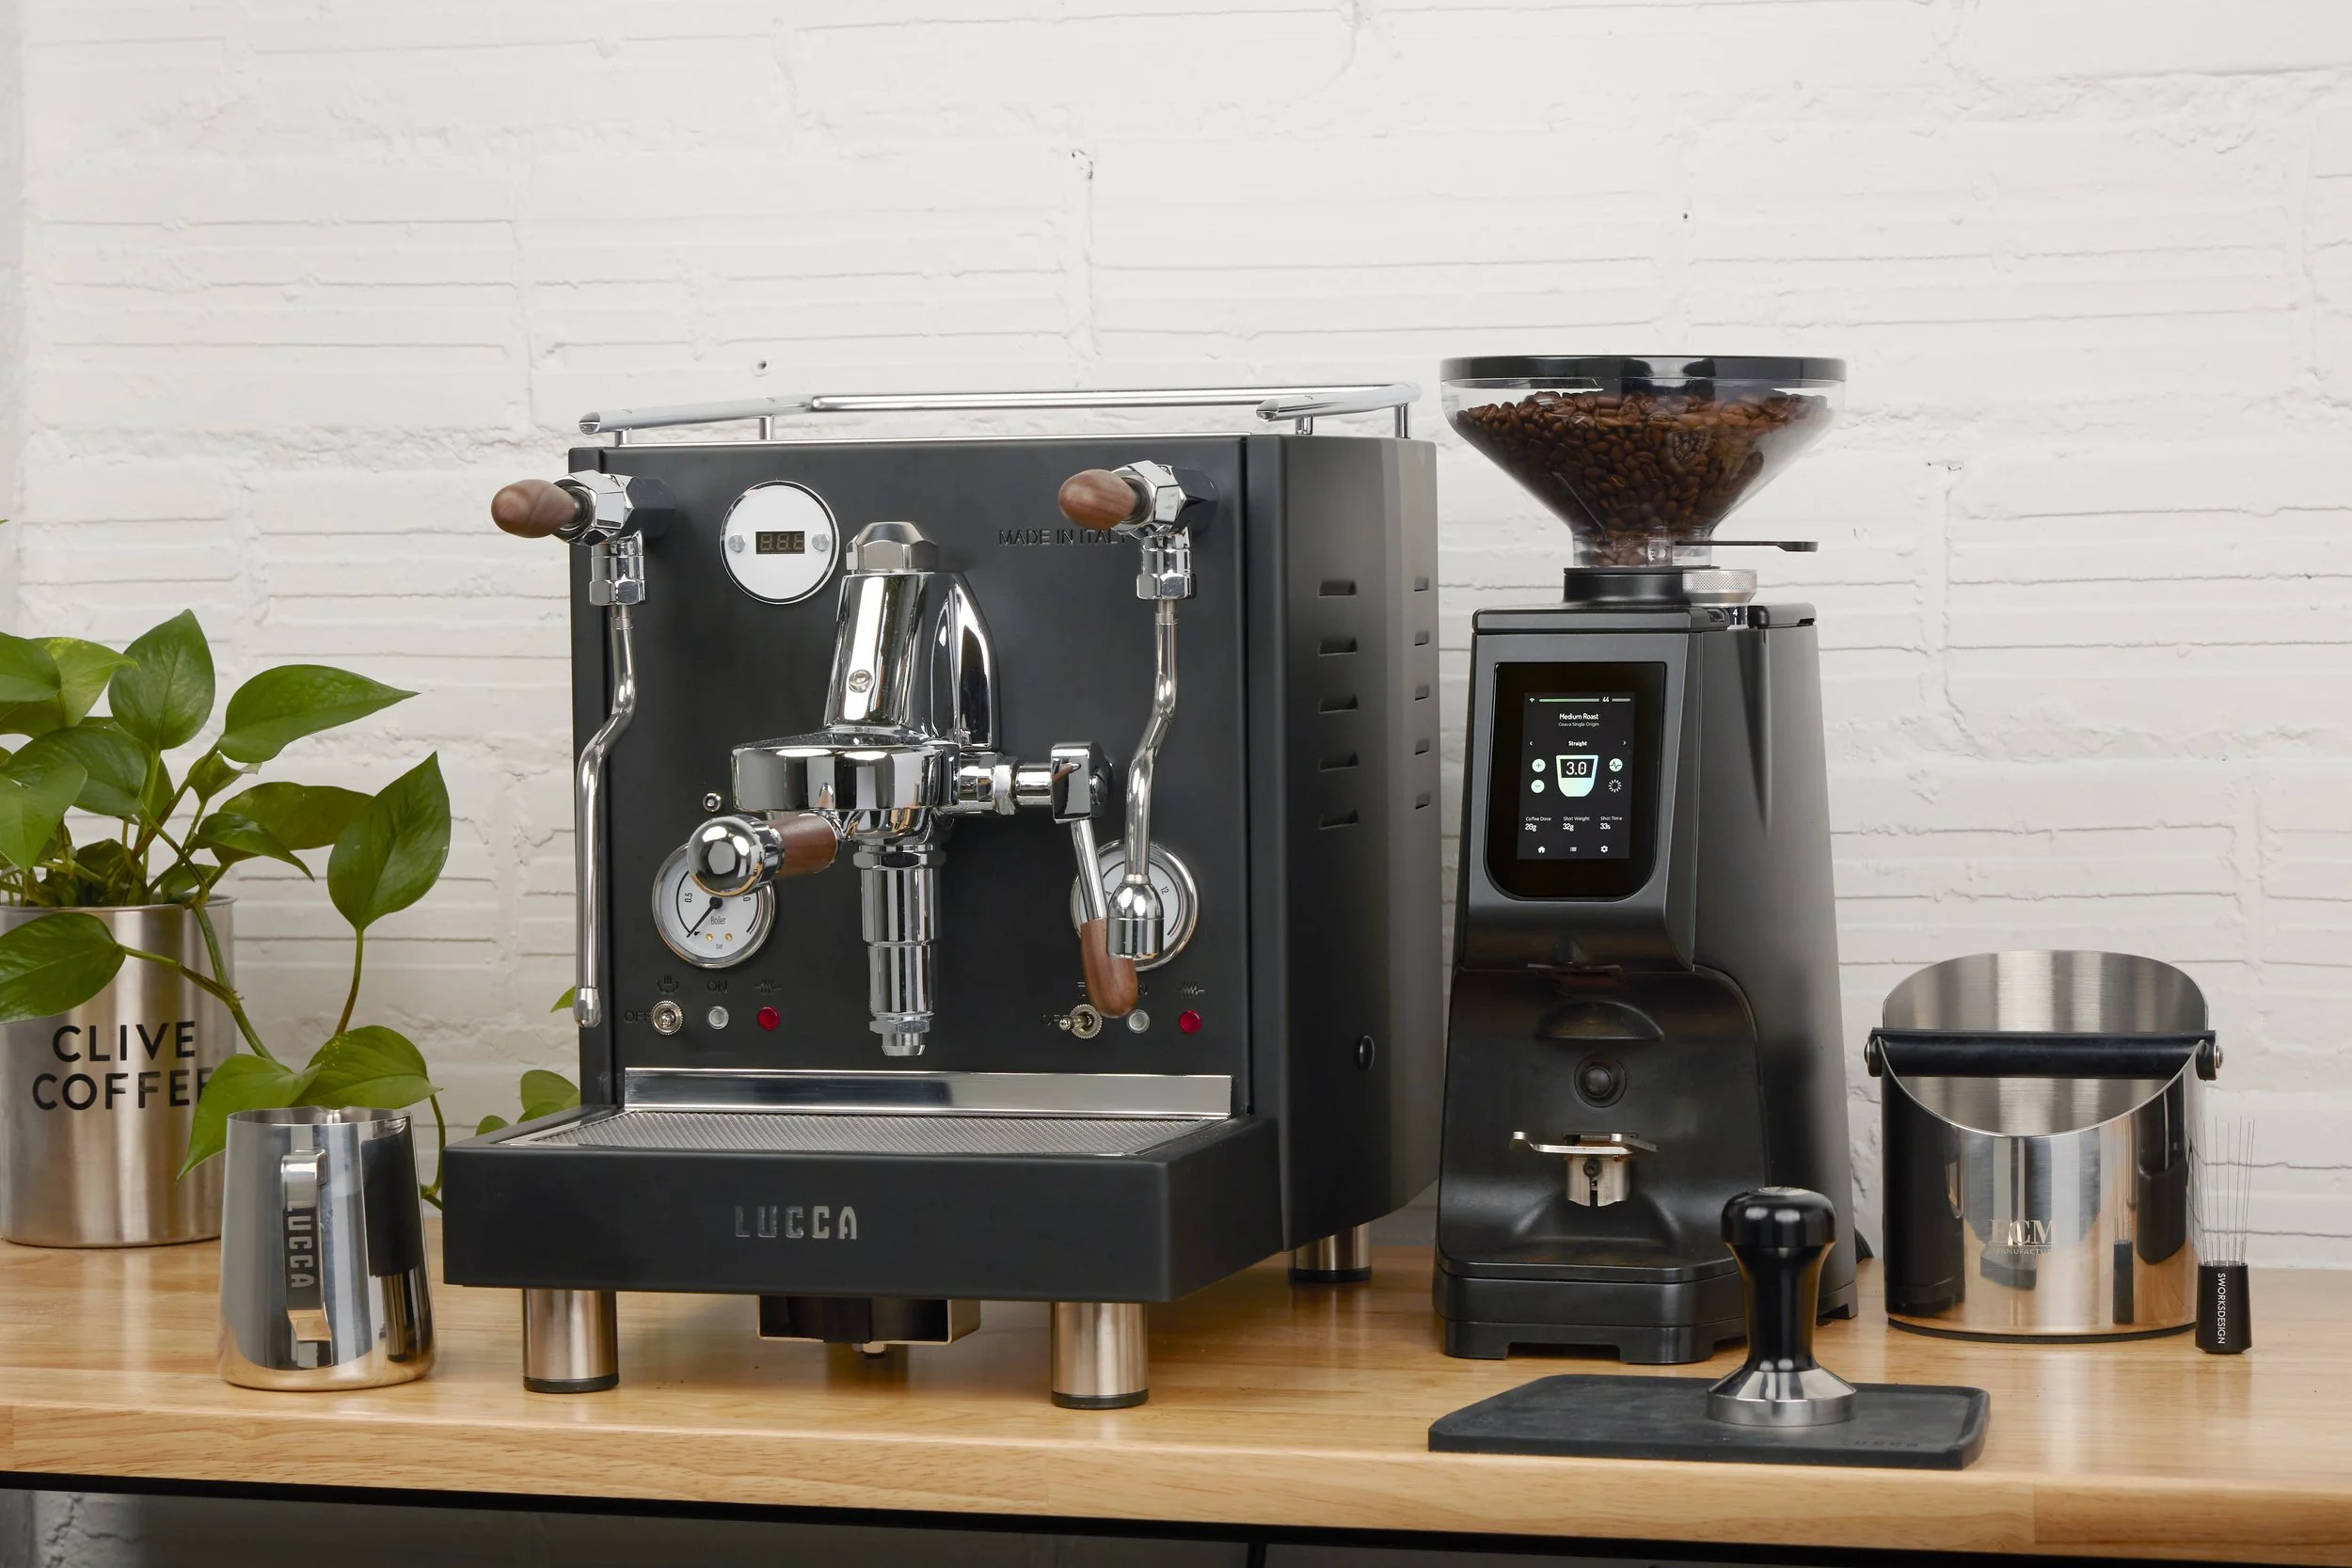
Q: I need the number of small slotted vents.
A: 10